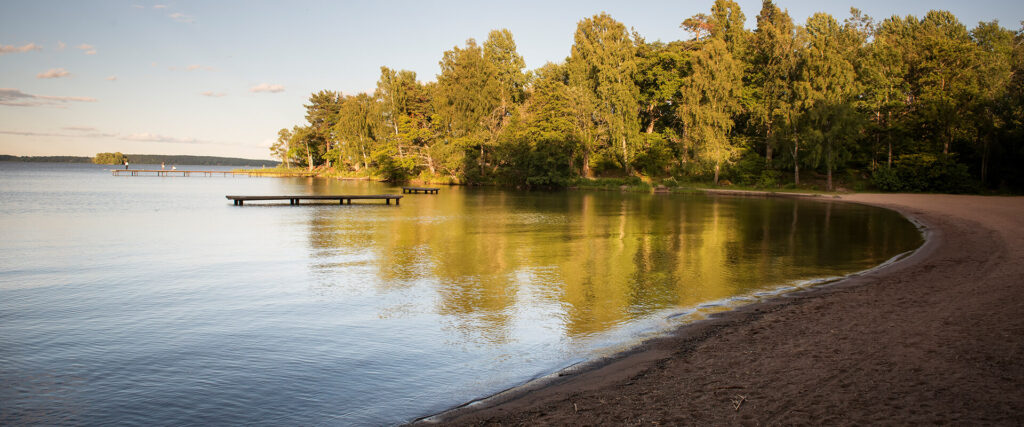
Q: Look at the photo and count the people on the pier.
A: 3